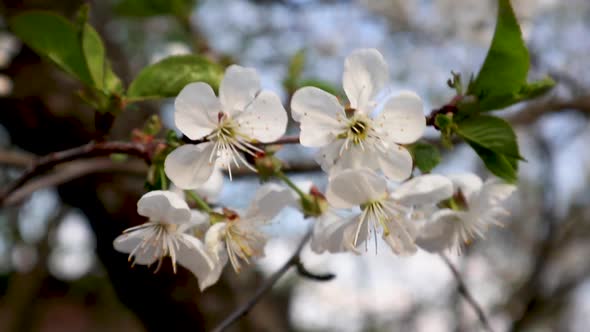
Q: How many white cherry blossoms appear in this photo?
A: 6